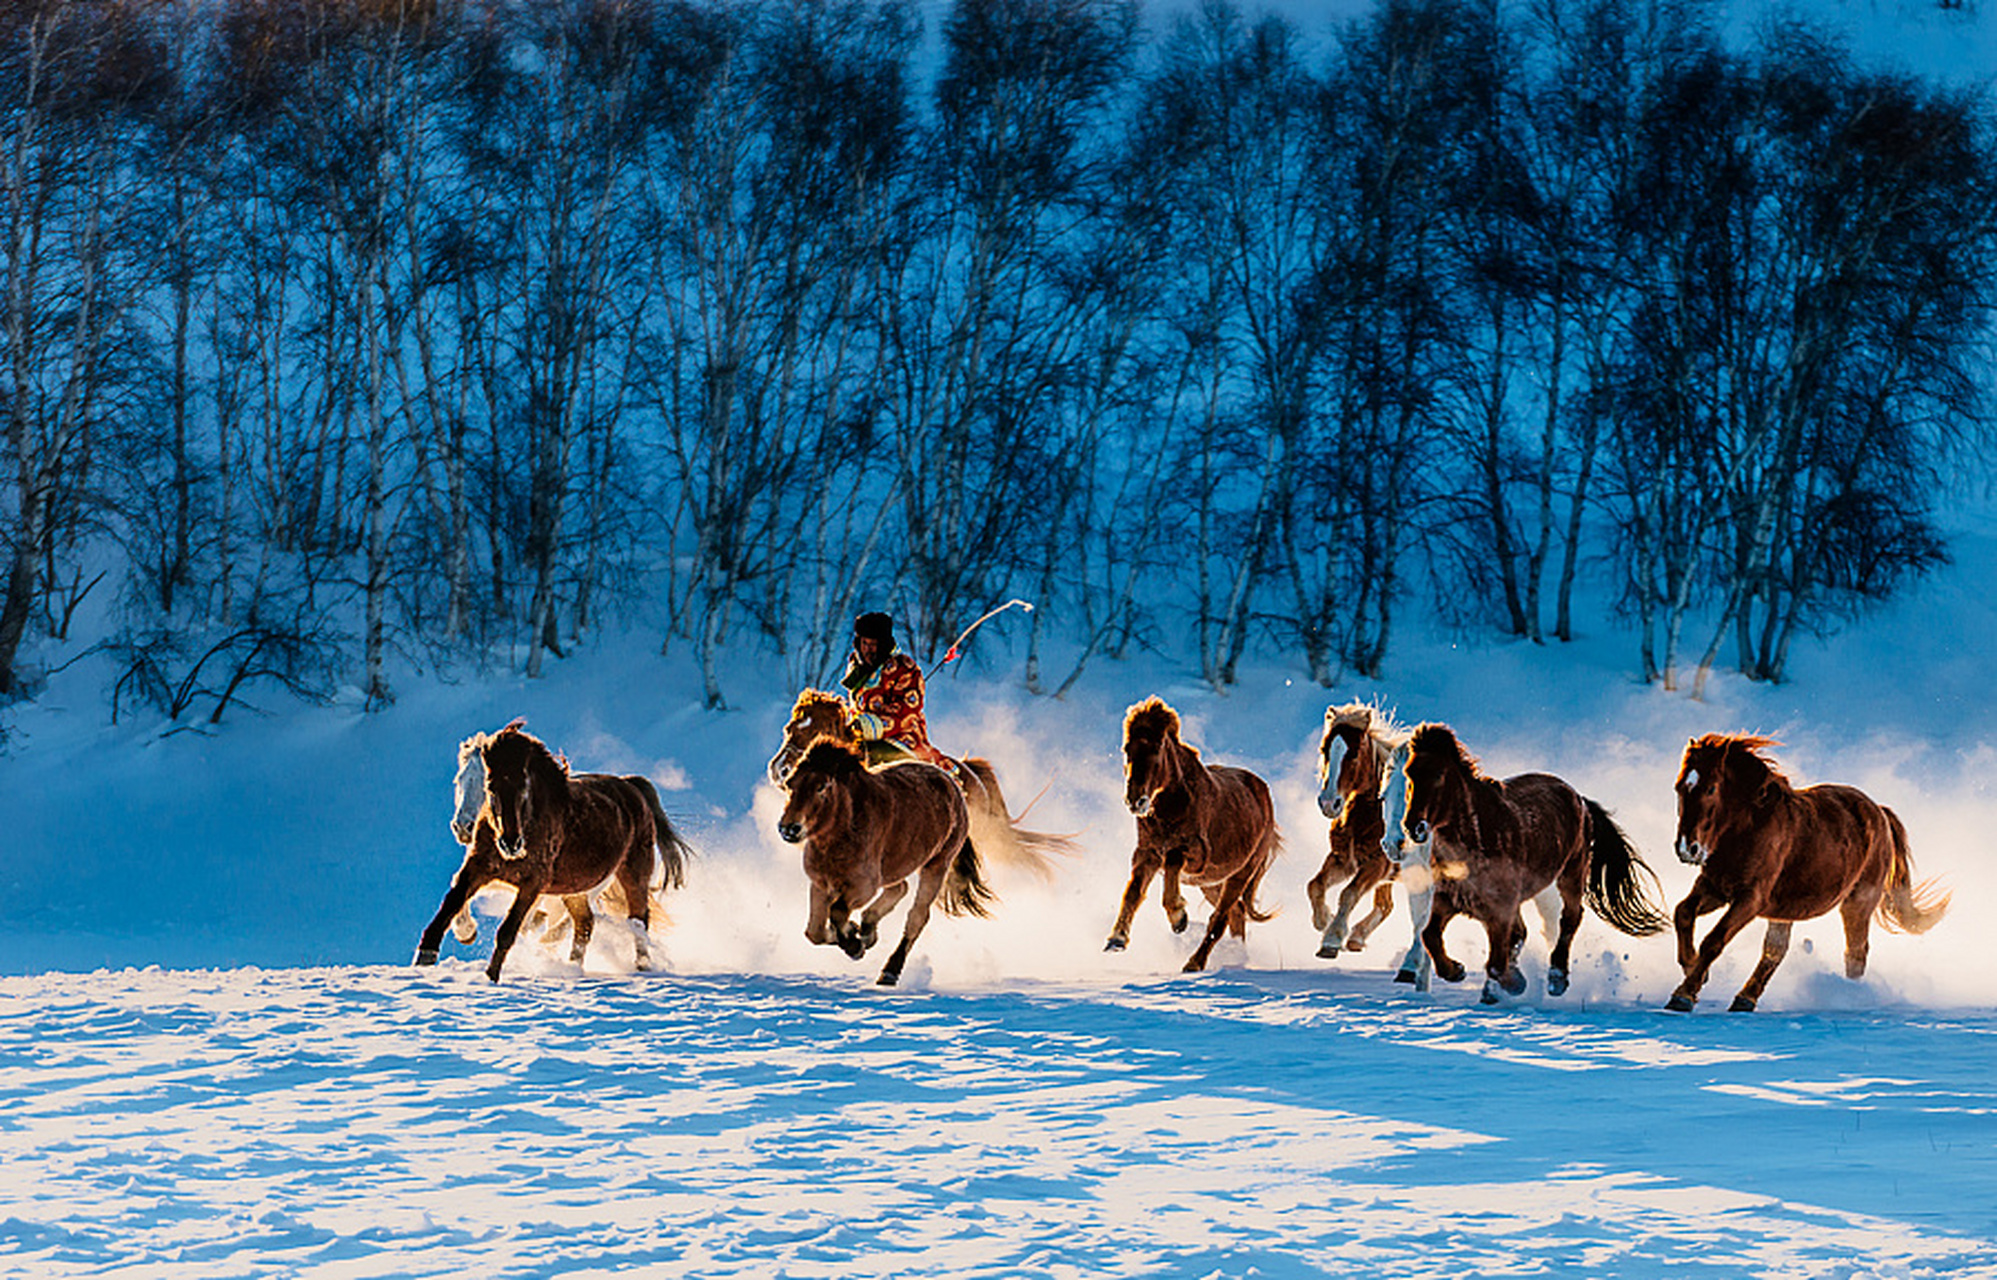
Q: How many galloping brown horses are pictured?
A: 7